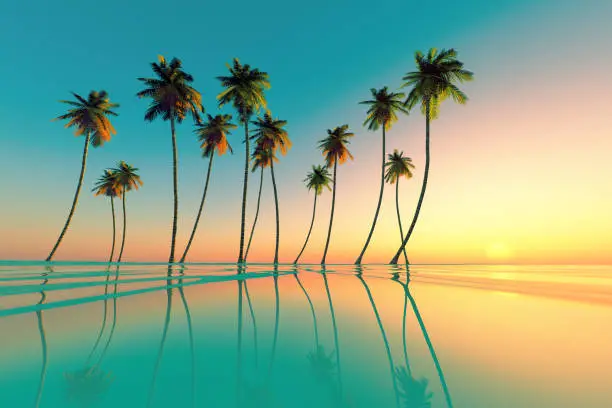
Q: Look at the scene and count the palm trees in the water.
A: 13